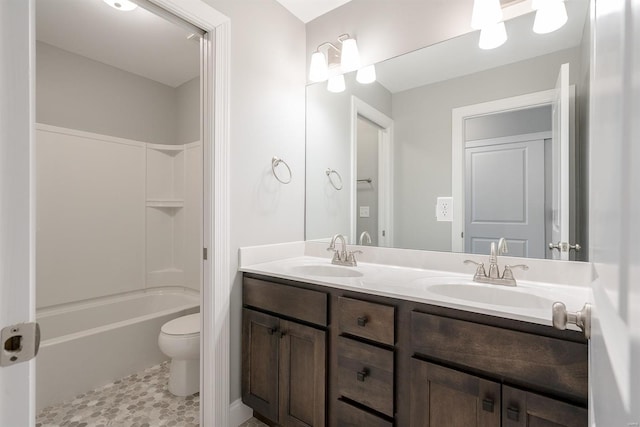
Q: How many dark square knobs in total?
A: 6